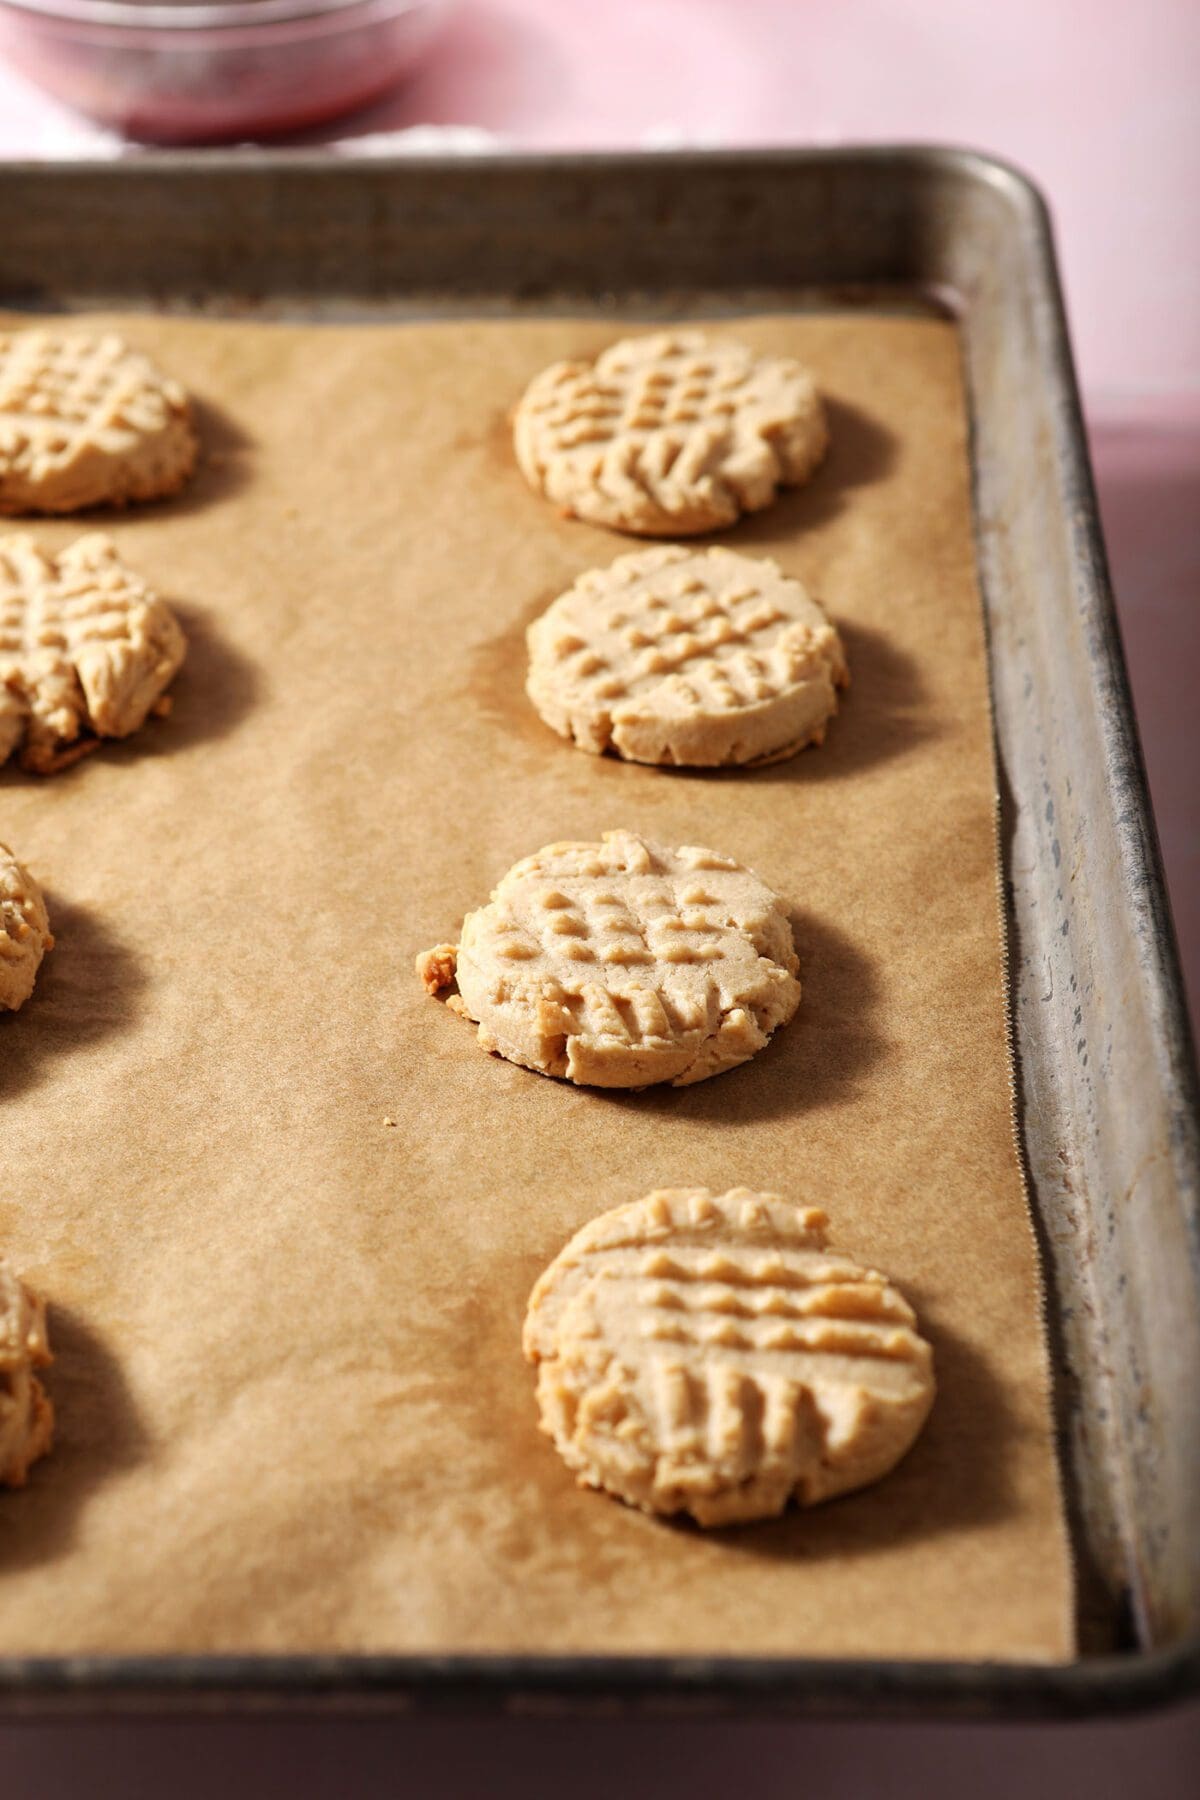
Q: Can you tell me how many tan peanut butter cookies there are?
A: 8